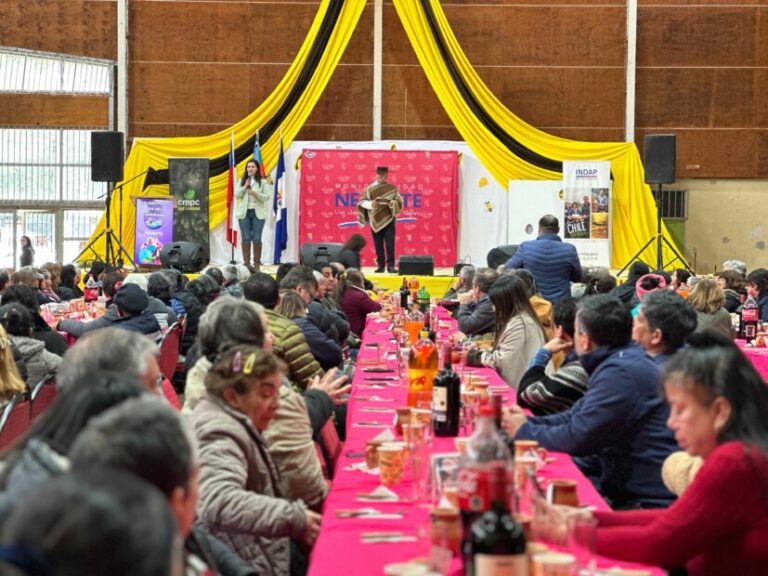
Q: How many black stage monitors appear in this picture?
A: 4